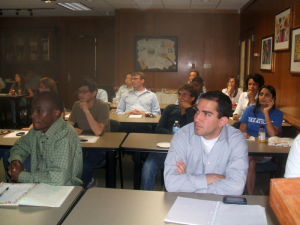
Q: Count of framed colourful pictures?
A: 3